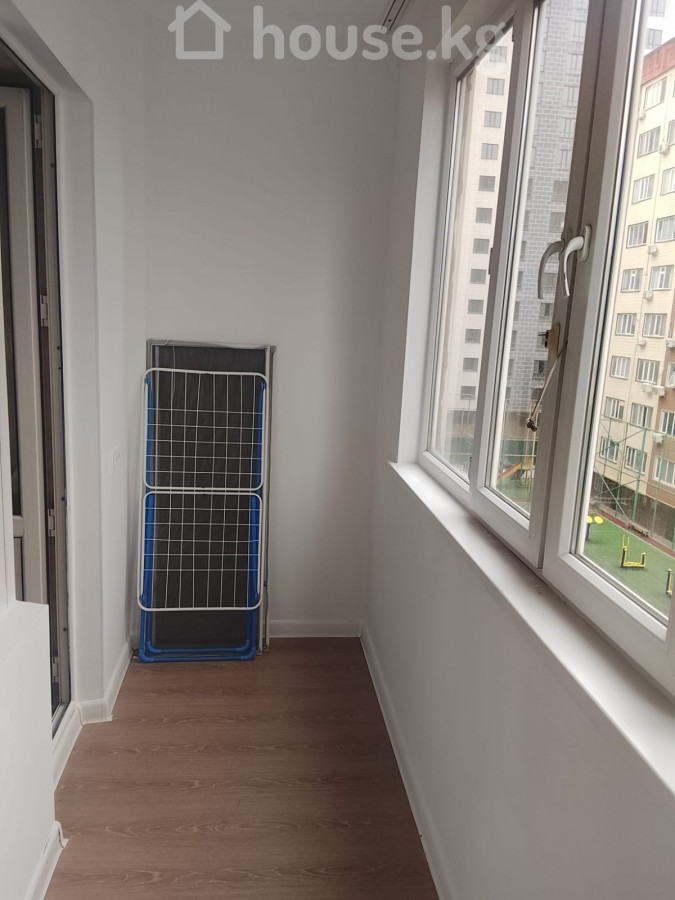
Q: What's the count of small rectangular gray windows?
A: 12